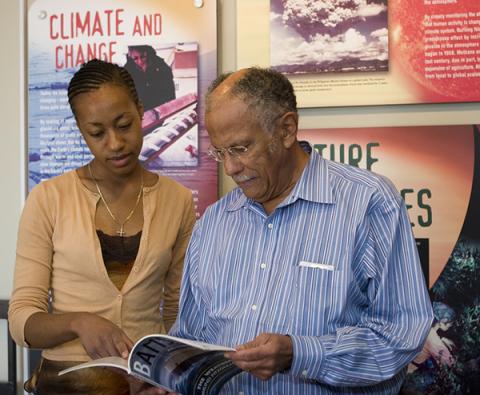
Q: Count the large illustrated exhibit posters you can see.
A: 3